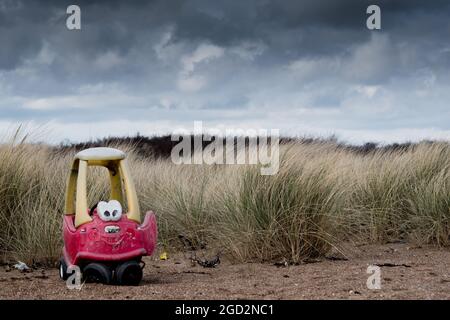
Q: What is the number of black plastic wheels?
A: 3